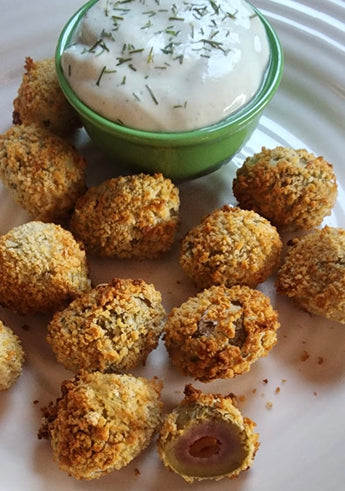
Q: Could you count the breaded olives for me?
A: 12